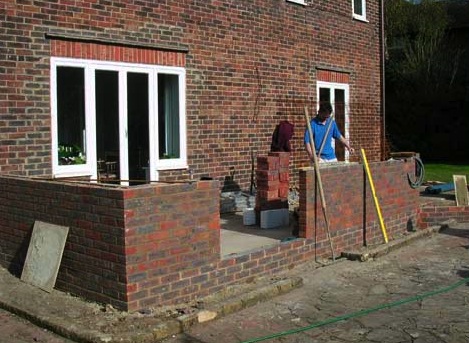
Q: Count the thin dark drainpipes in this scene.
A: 1